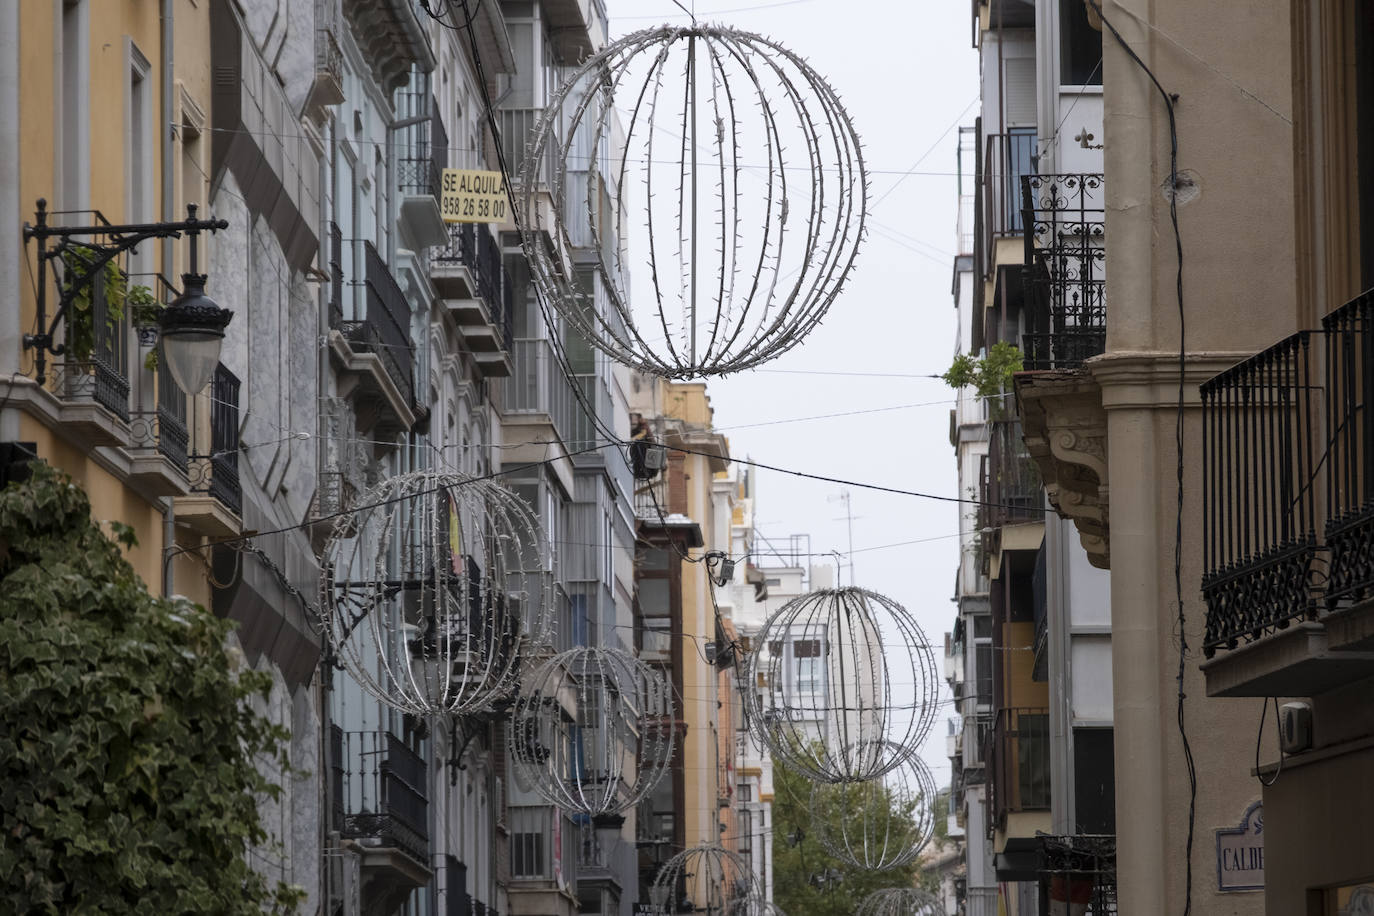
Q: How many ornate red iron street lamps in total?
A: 0